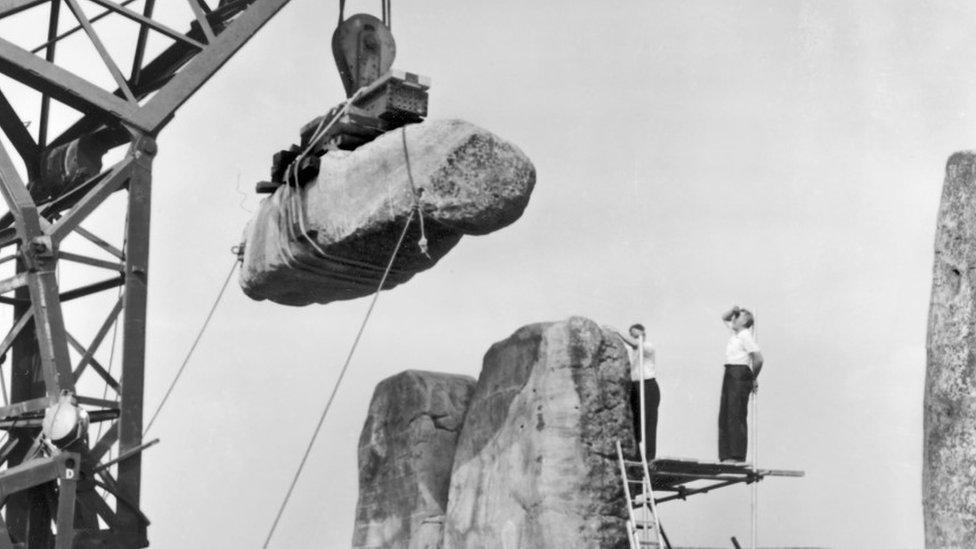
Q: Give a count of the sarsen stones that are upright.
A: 3